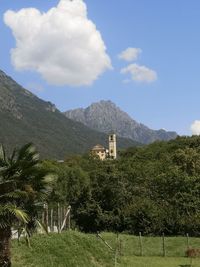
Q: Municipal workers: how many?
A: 0